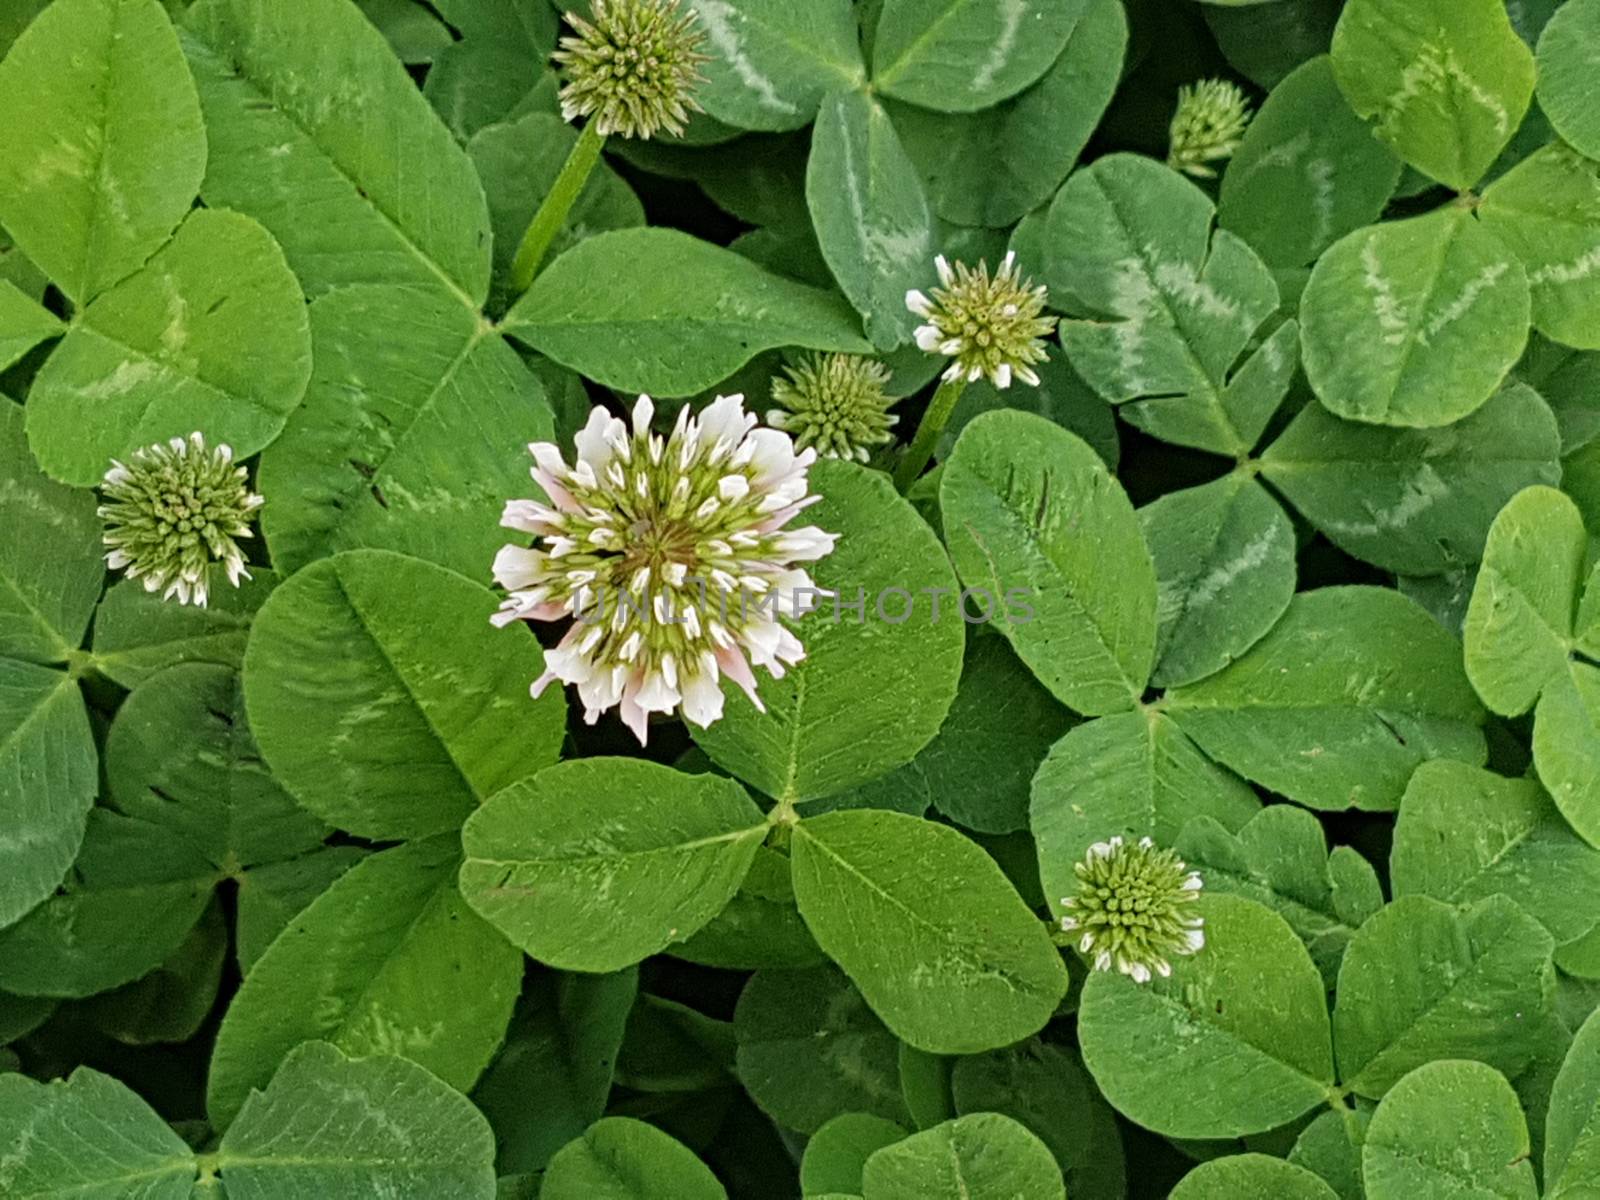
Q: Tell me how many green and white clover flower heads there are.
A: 7